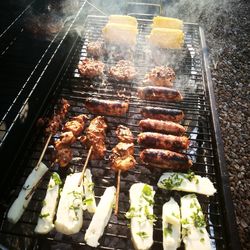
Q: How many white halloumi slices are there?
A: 9